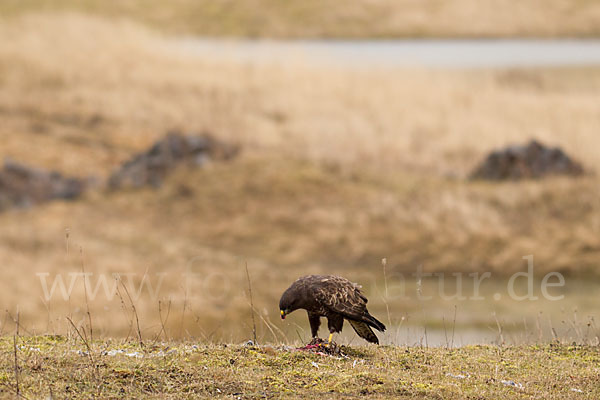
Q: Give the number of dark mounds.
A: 3